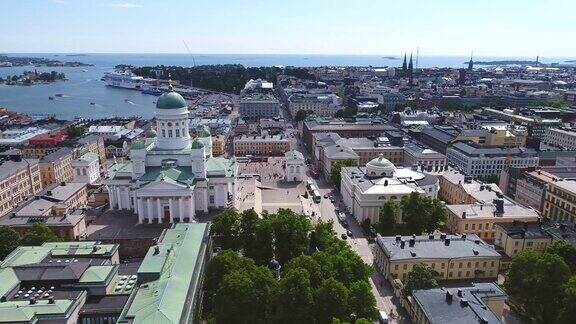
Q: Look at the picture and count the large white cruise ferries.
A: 1